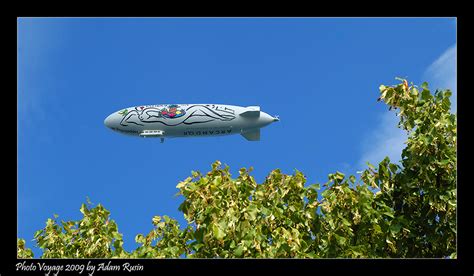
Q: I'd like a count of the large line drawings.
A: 1